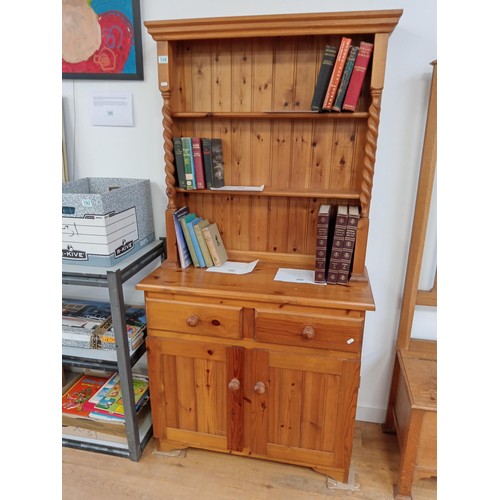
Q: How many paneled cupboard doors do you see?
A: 2